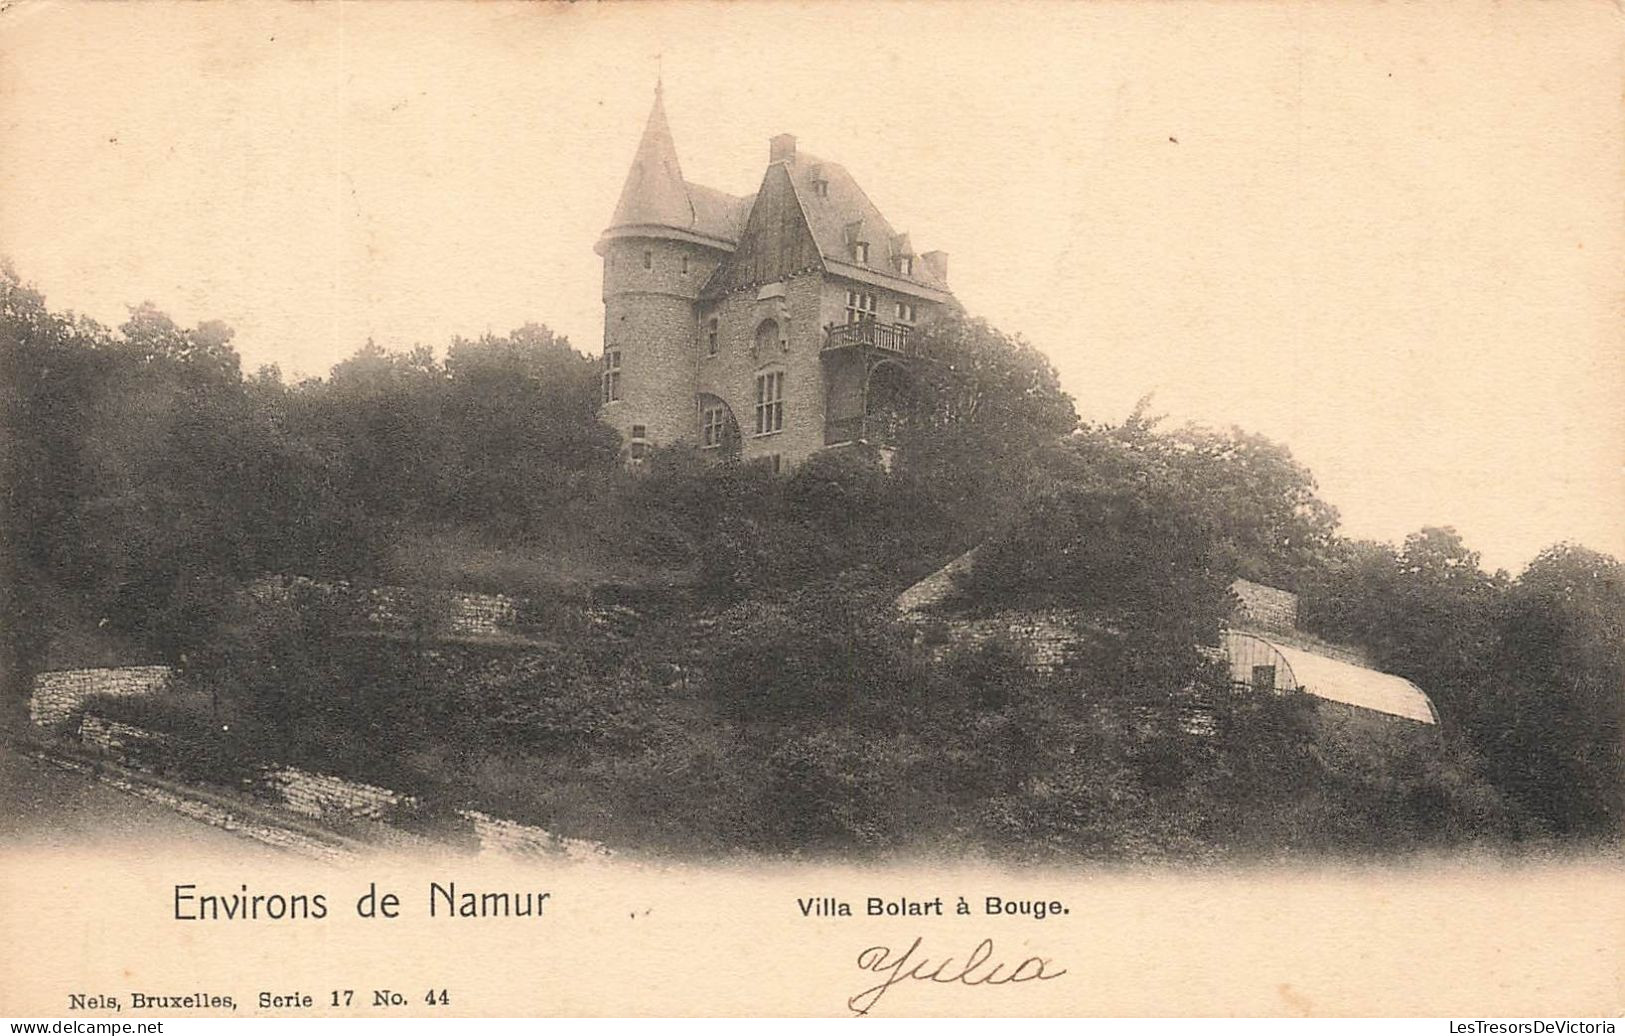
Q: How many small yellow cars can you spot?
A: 0